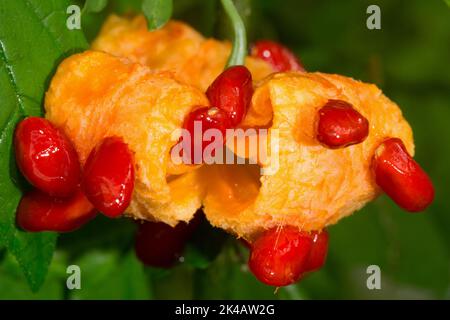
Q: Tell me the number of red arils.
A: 11